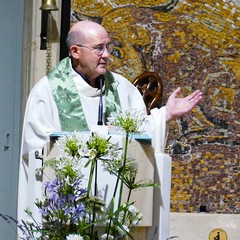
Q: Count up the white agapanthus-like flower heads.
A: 5